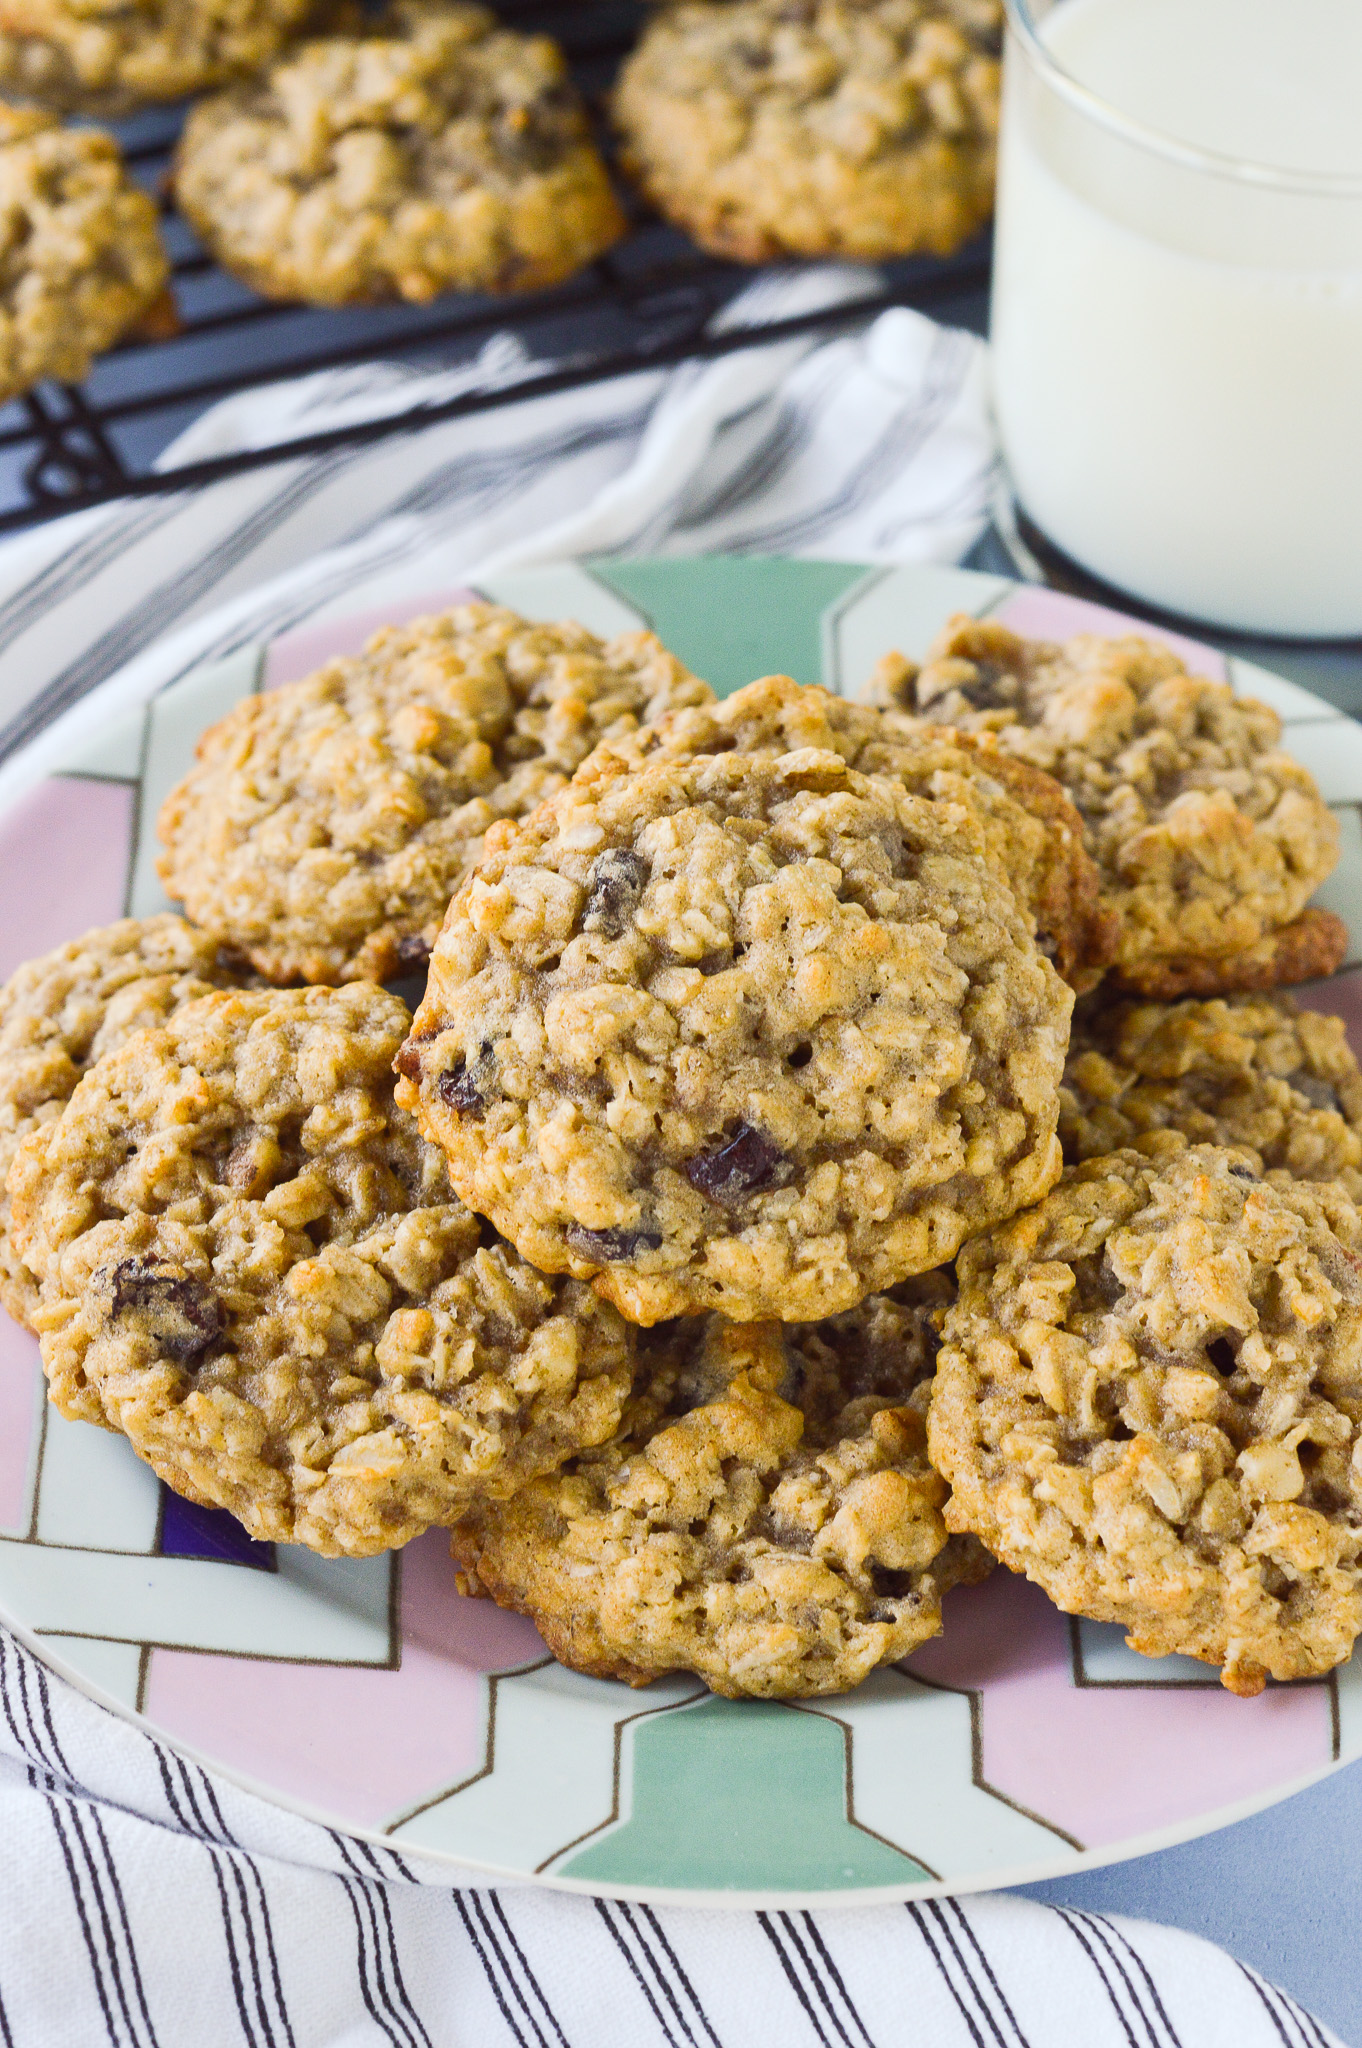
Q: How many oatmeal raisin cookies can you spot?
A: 13